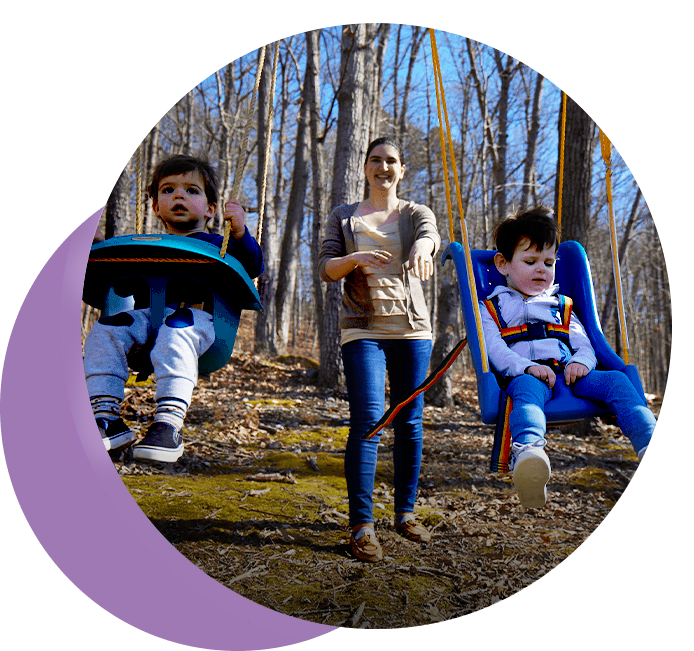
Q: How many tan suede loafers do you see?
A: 2